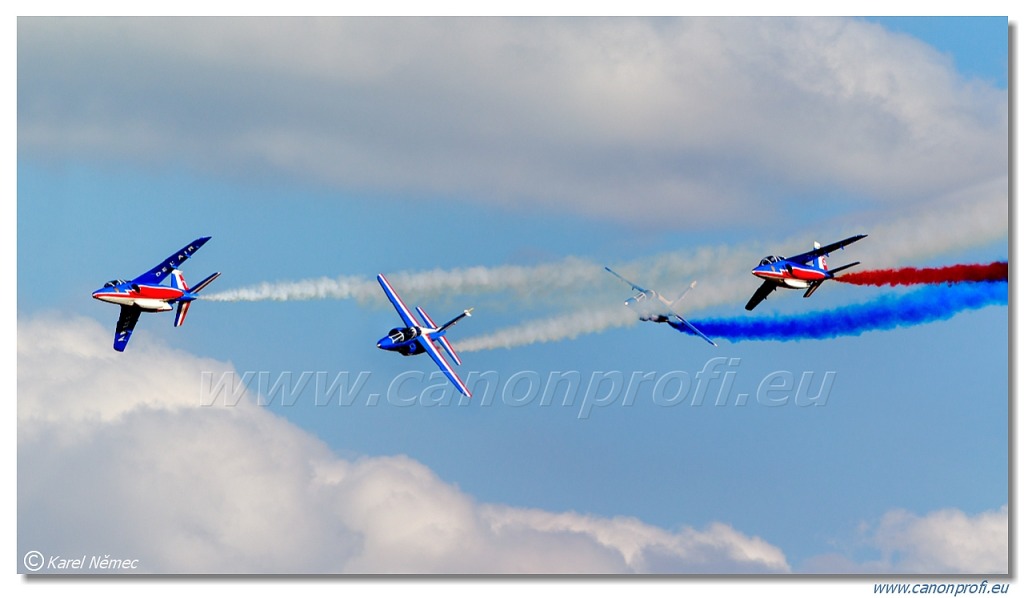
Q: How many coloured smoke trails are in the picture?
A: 2